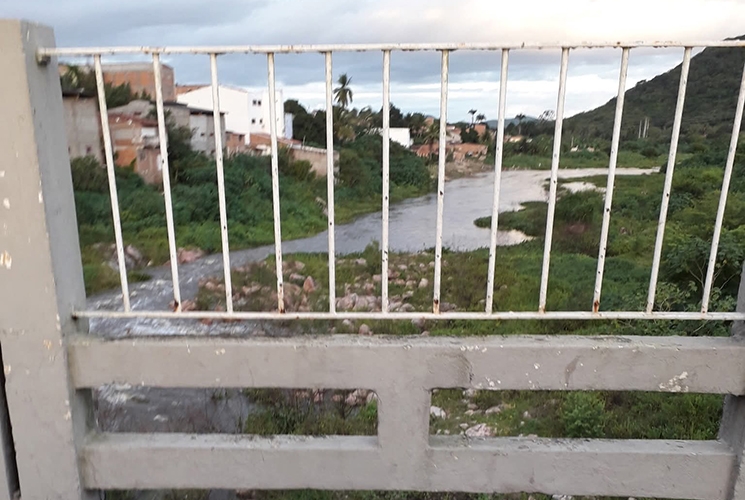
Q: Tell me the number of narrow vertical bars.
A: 12